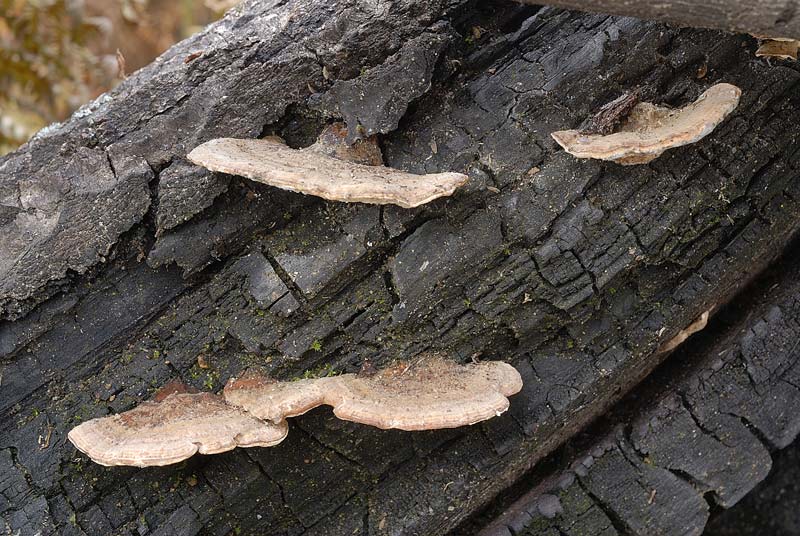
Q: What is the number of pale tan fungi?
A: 4